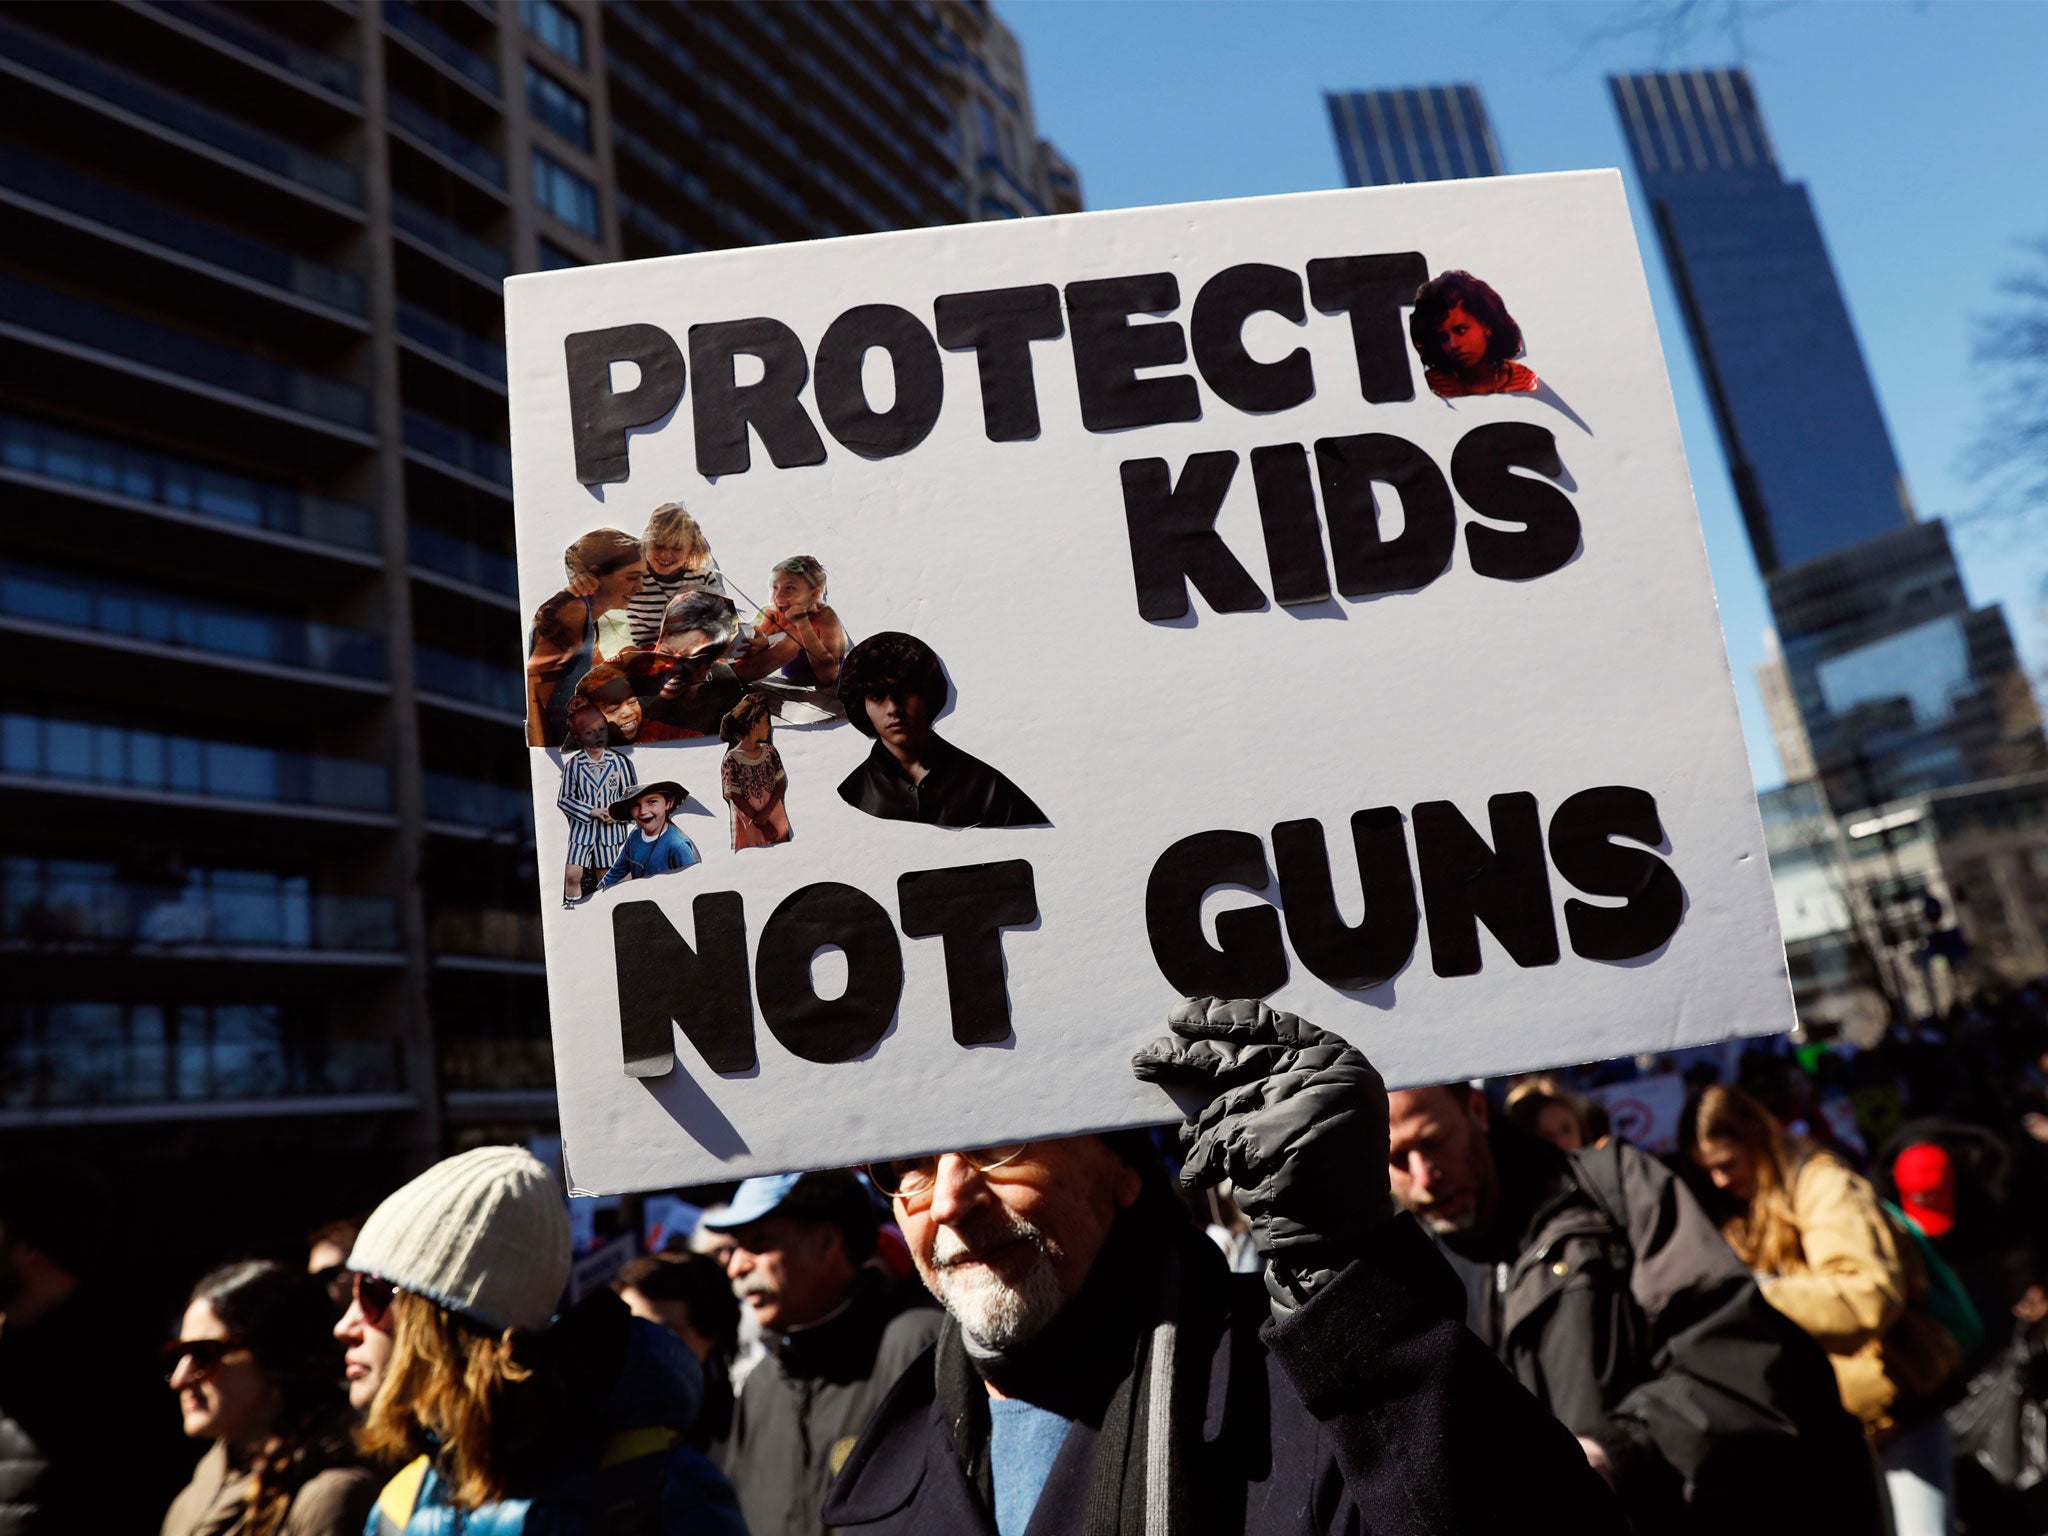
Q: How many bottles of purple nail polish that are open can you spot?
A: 0